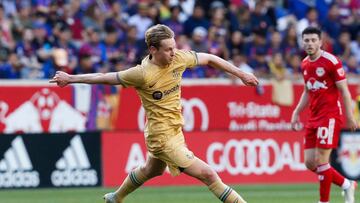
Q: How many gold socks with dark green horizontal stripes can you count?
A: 2